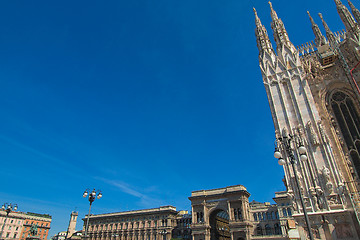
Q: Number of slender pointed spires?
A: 6